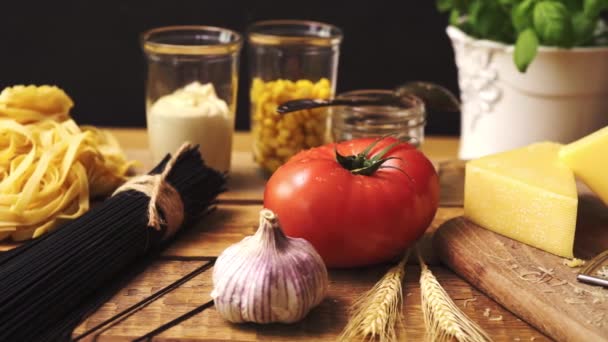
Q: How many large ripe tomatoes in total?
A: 1